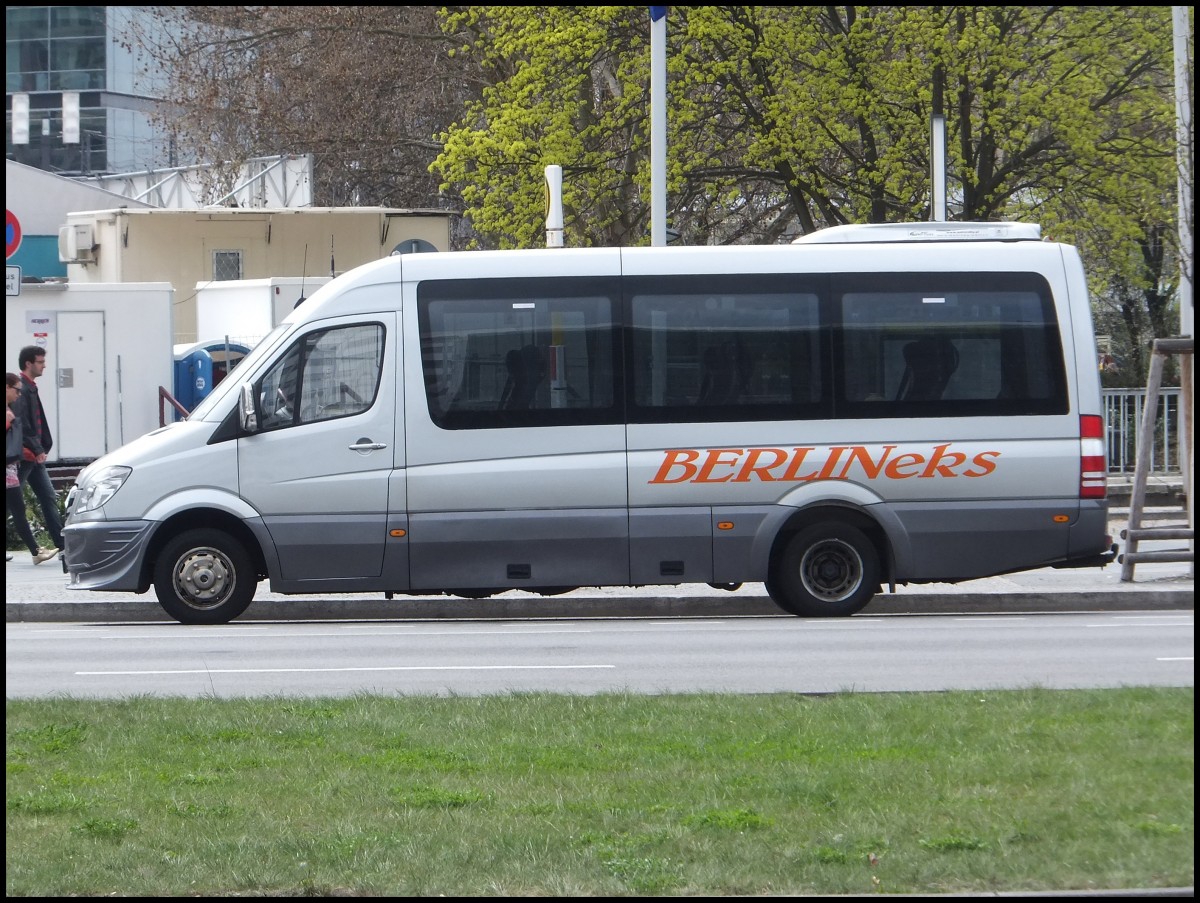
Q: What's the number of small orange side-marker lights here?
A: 3